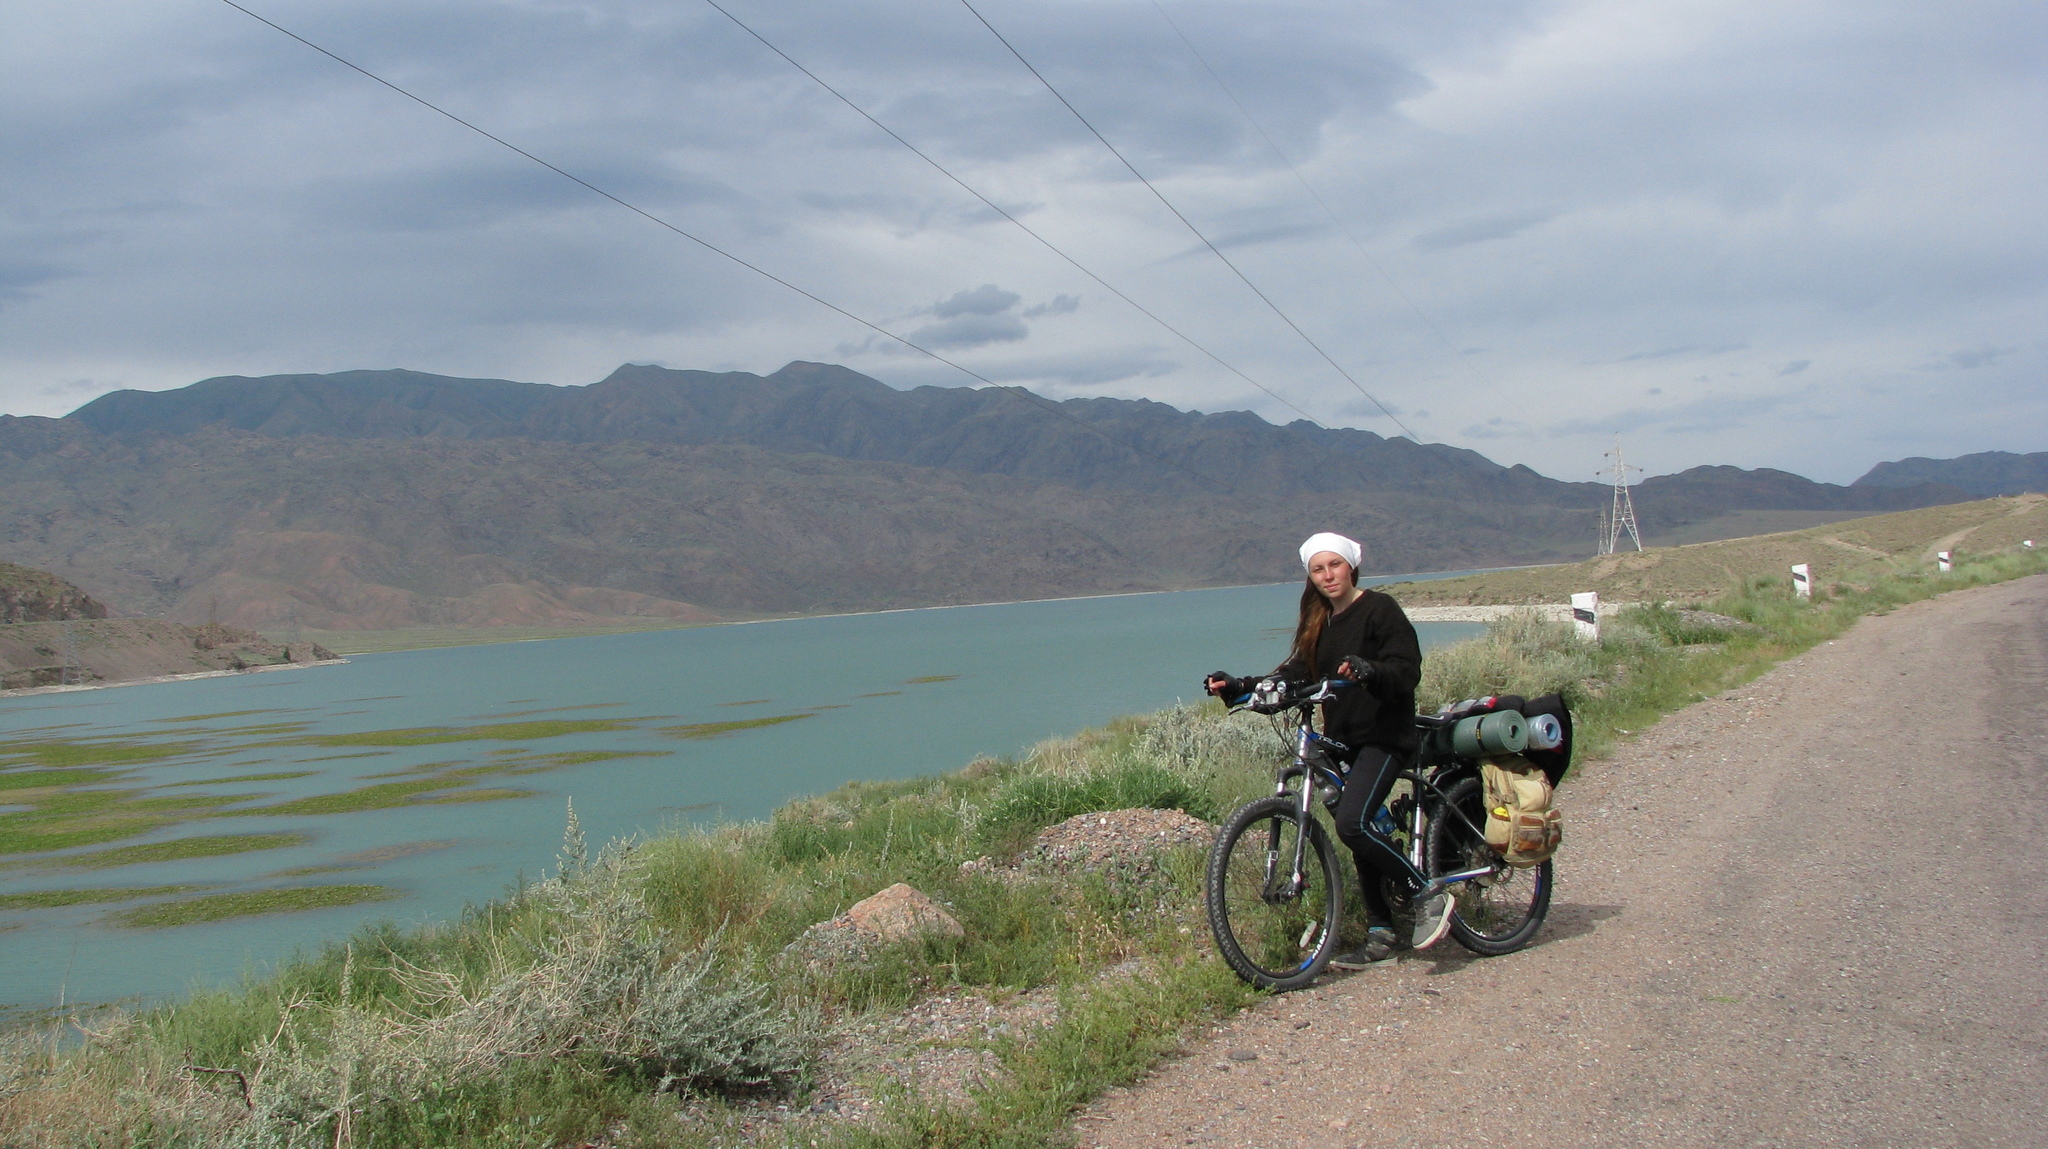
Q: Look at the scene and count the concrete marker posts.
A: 4